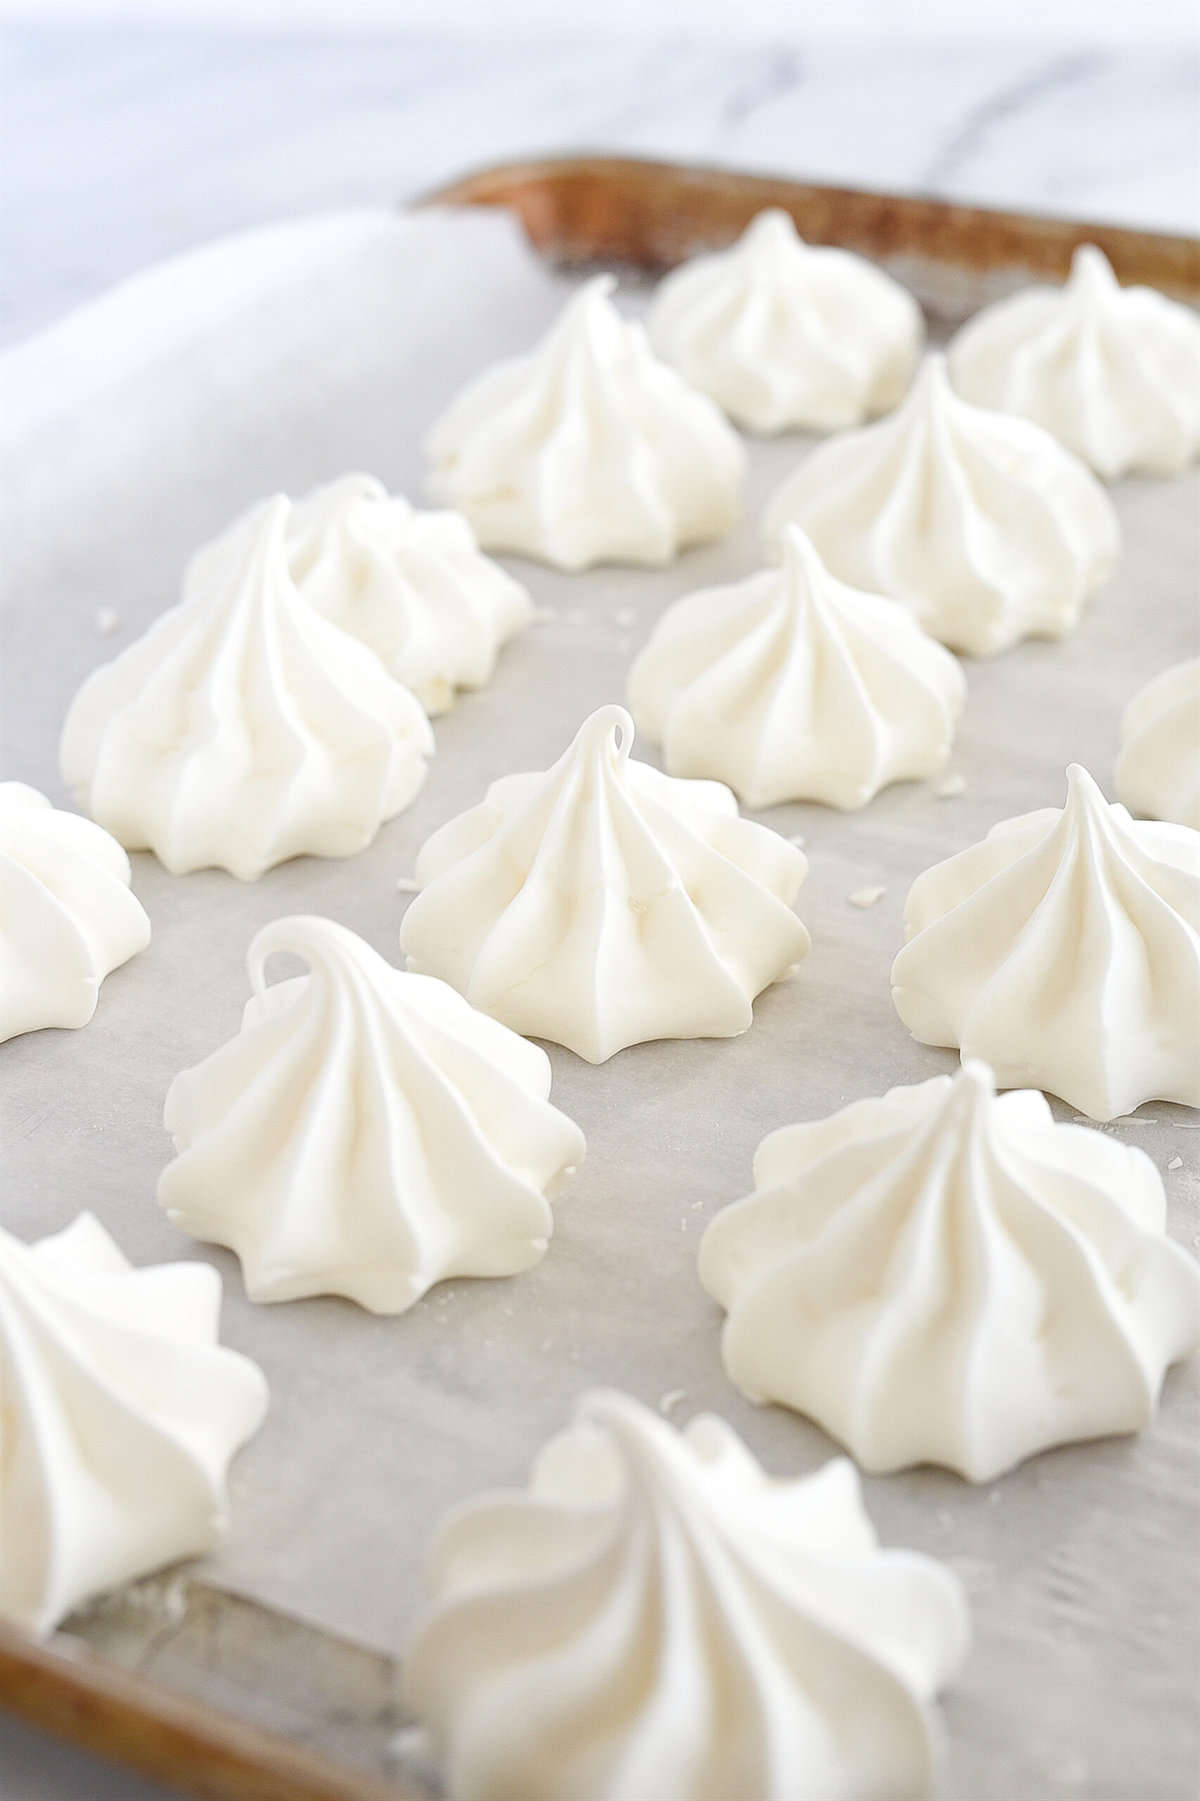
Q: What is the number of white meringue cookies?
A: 15